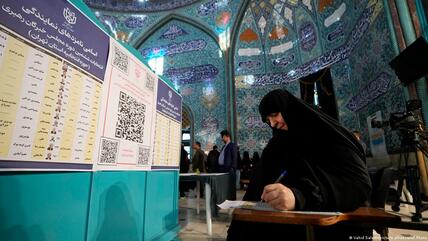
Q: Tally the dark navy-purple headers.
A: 2